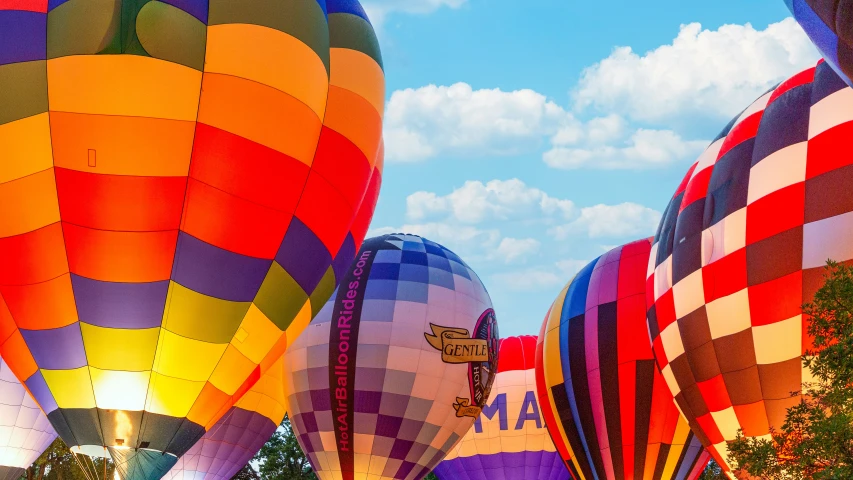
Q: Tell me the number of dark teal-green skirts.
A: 1